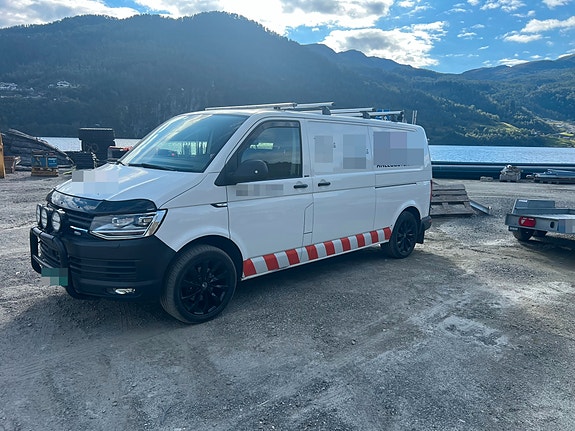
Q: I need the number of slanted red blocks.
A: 9